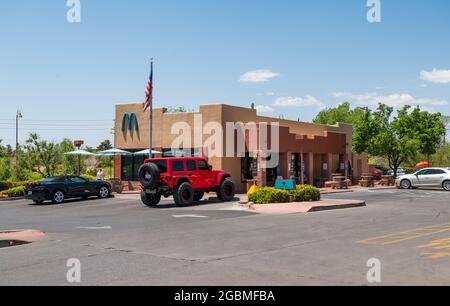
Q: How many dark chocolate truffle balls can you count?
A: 0